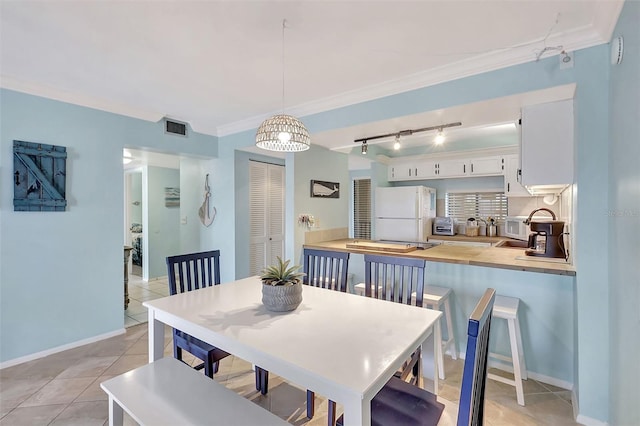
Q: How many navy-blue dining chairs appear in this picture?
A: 4